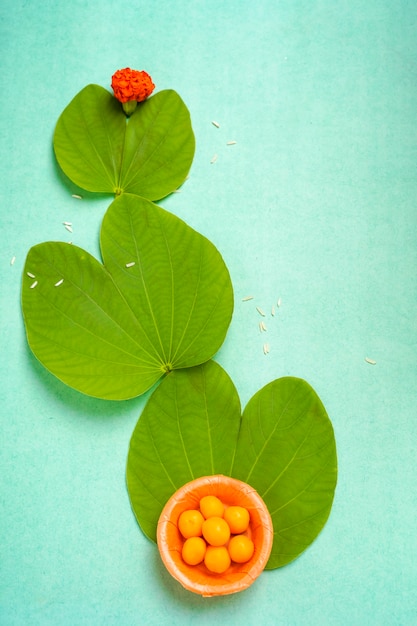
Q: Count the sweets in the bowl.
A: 7